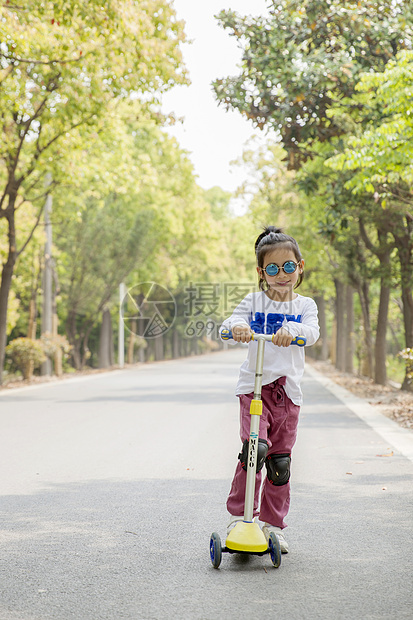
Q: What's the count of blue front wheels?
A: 2